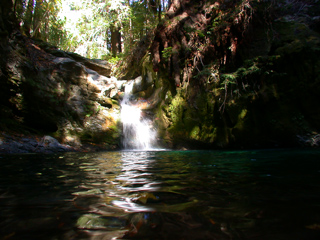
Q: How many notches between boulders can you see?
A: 1